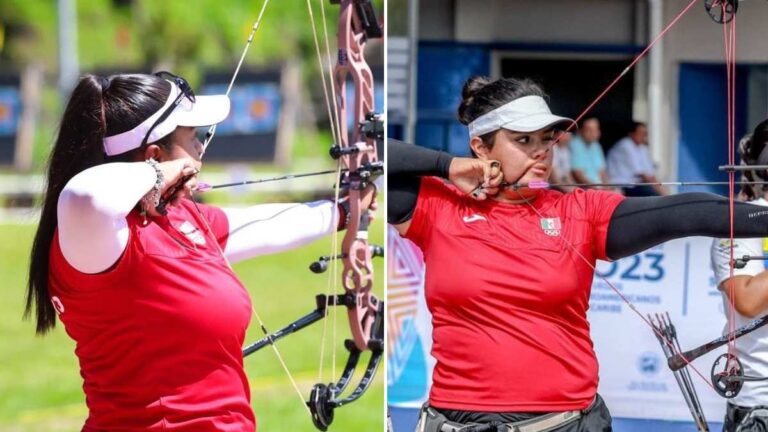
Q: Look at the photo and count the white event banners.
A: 1